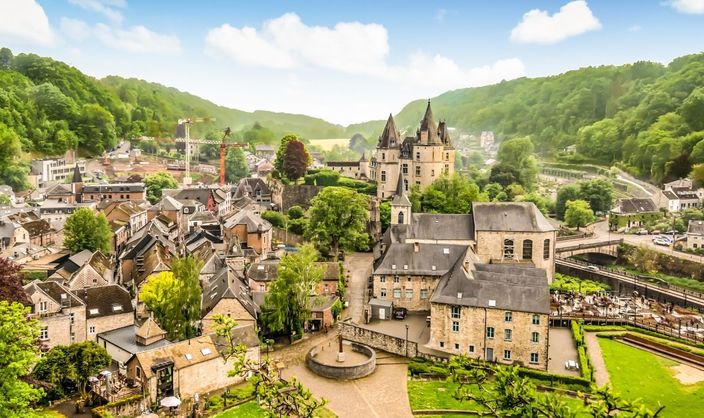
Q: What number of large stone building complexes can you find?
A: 2